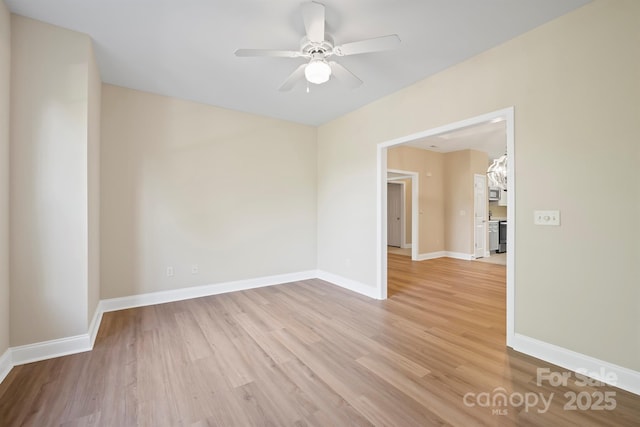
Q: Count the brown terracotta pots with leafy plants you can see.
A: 0